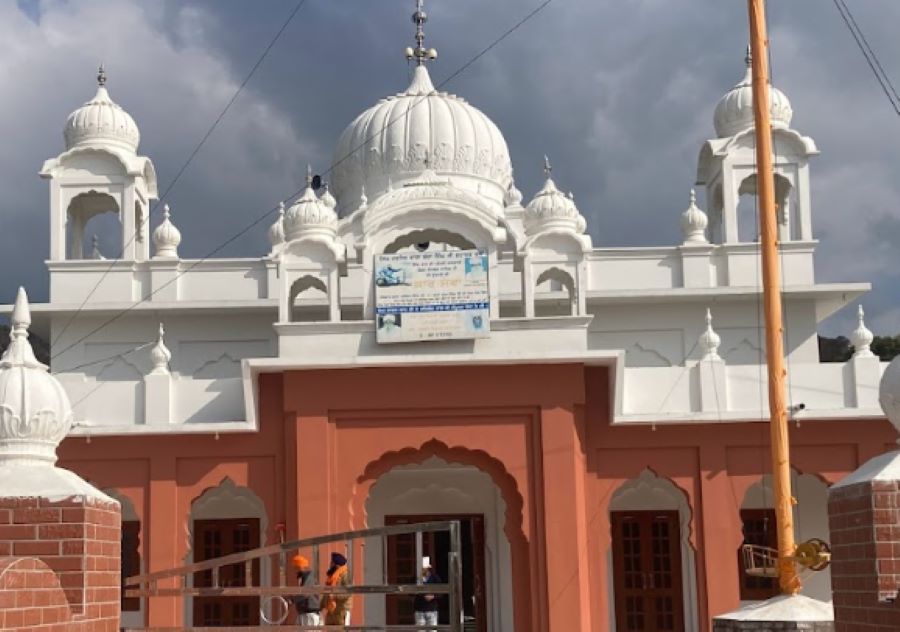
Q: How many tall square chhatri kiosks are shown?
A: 2